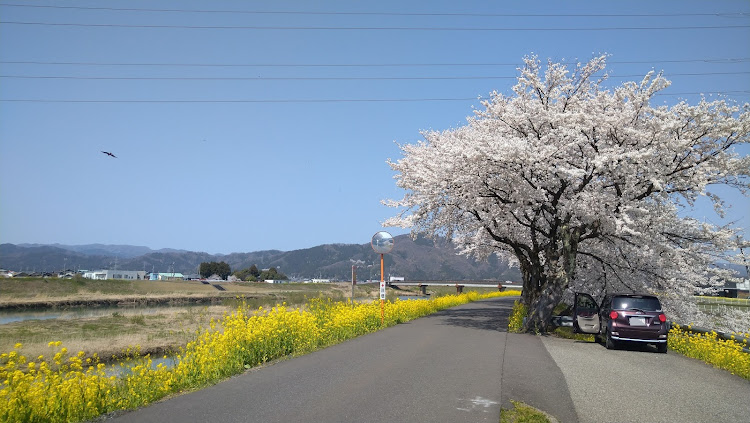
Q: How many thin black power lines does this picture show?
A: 5